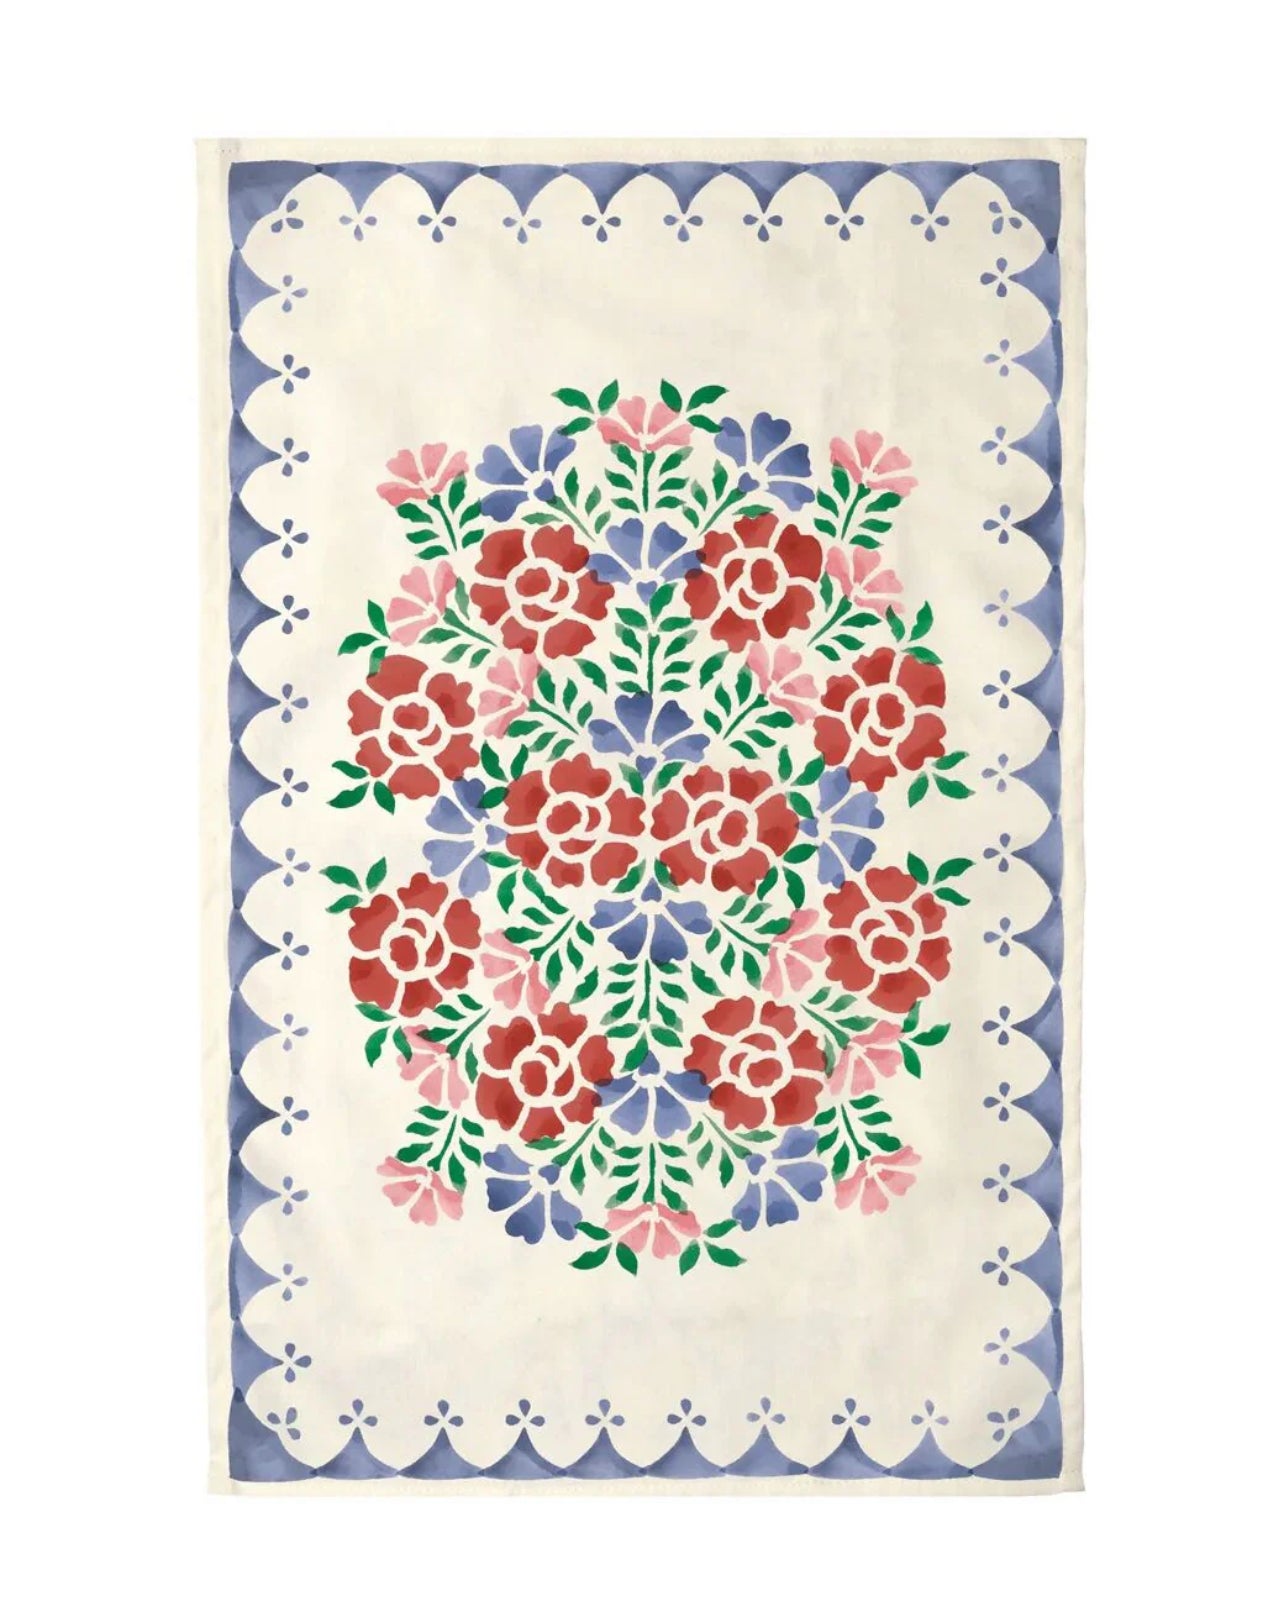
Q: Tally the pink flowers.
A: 14